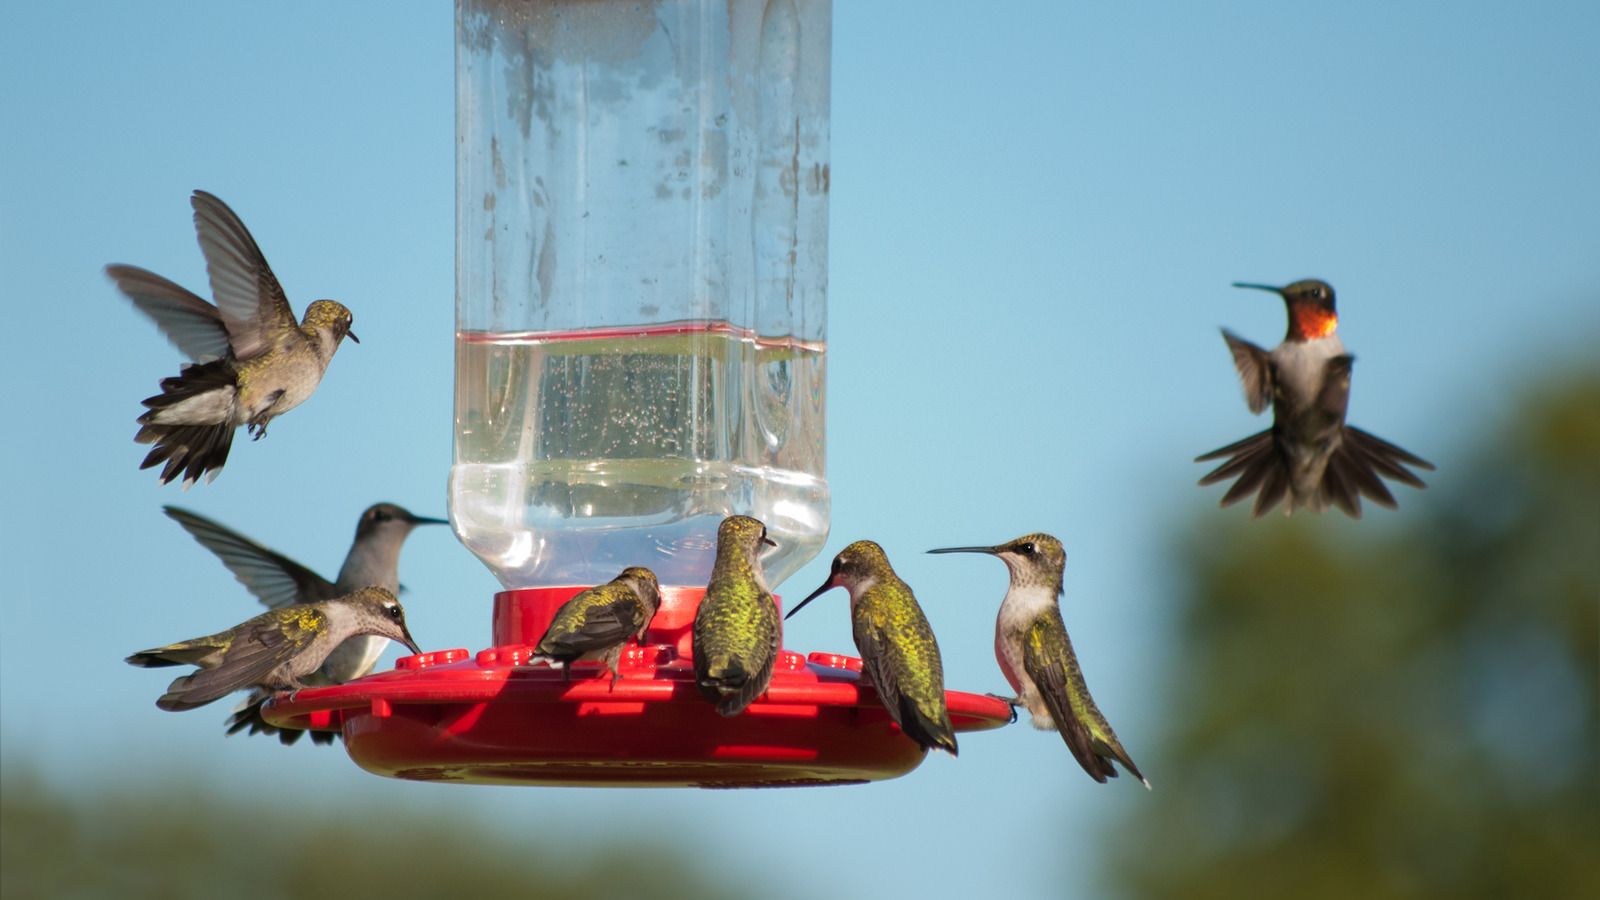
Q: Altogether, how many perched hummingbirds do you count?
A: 5